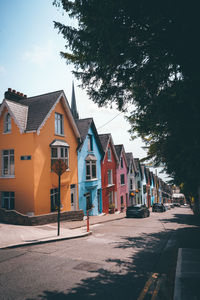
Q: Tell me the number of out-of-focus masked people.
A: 0